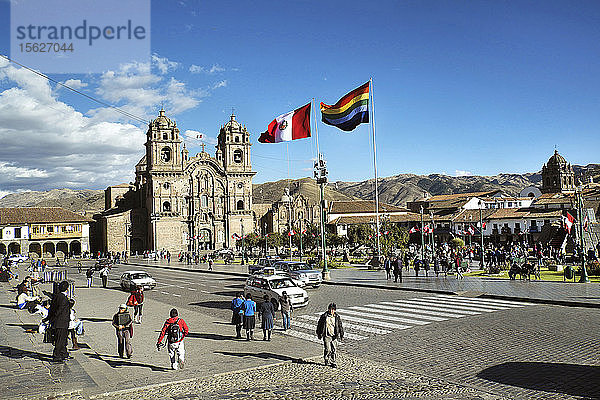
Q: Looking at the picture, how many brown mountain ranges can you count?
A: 1